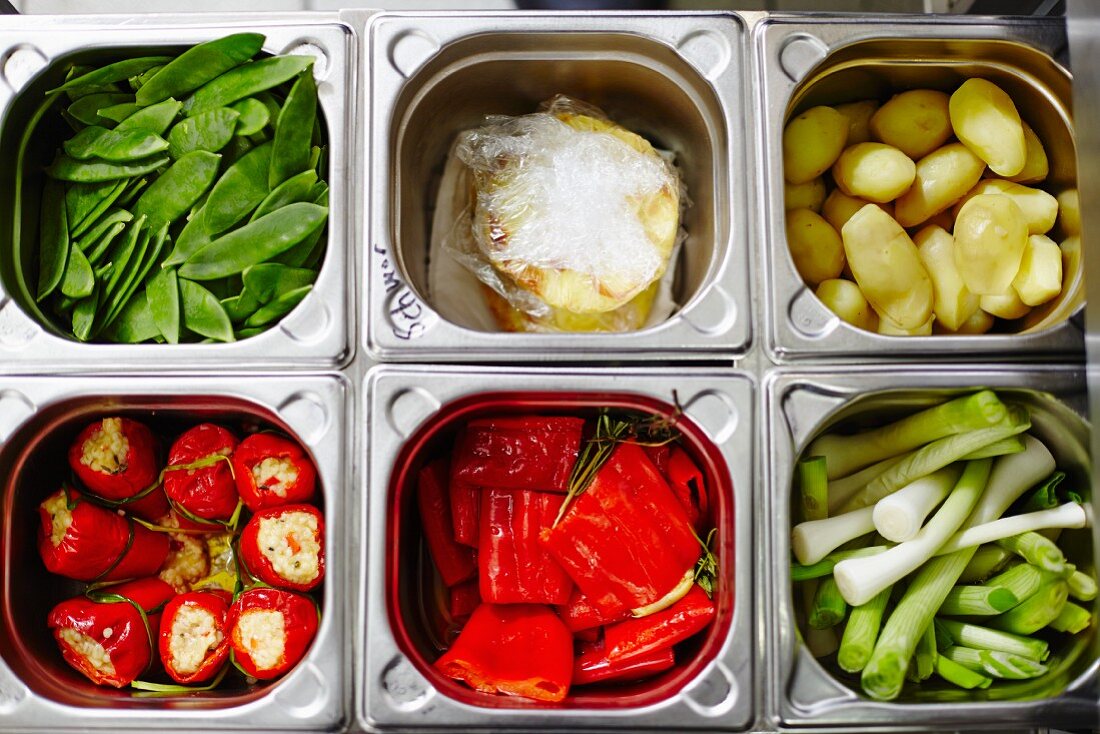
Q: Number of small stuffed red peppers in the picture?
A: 8